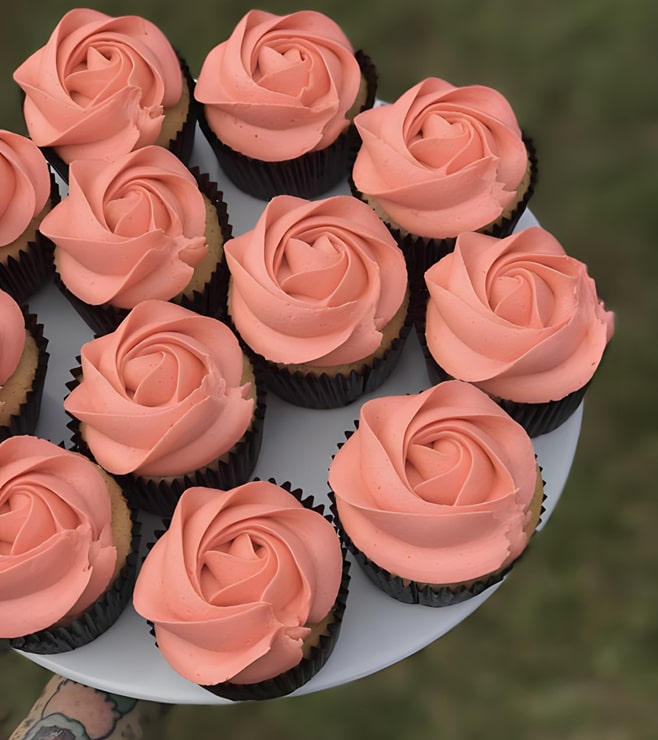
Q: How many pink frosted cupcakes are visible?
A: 12